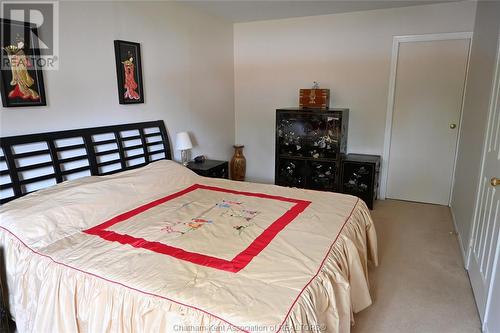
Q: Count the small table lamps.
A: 1